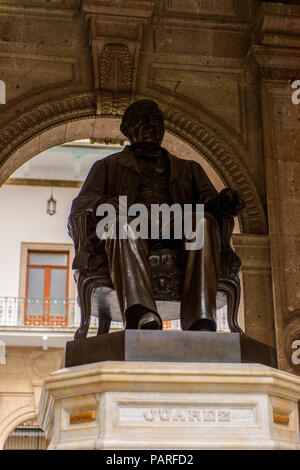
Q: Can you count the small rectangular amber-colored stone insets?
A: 2